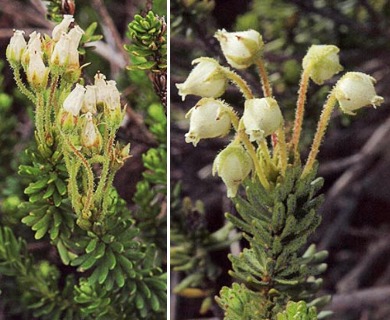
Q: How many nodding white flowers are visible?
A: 7